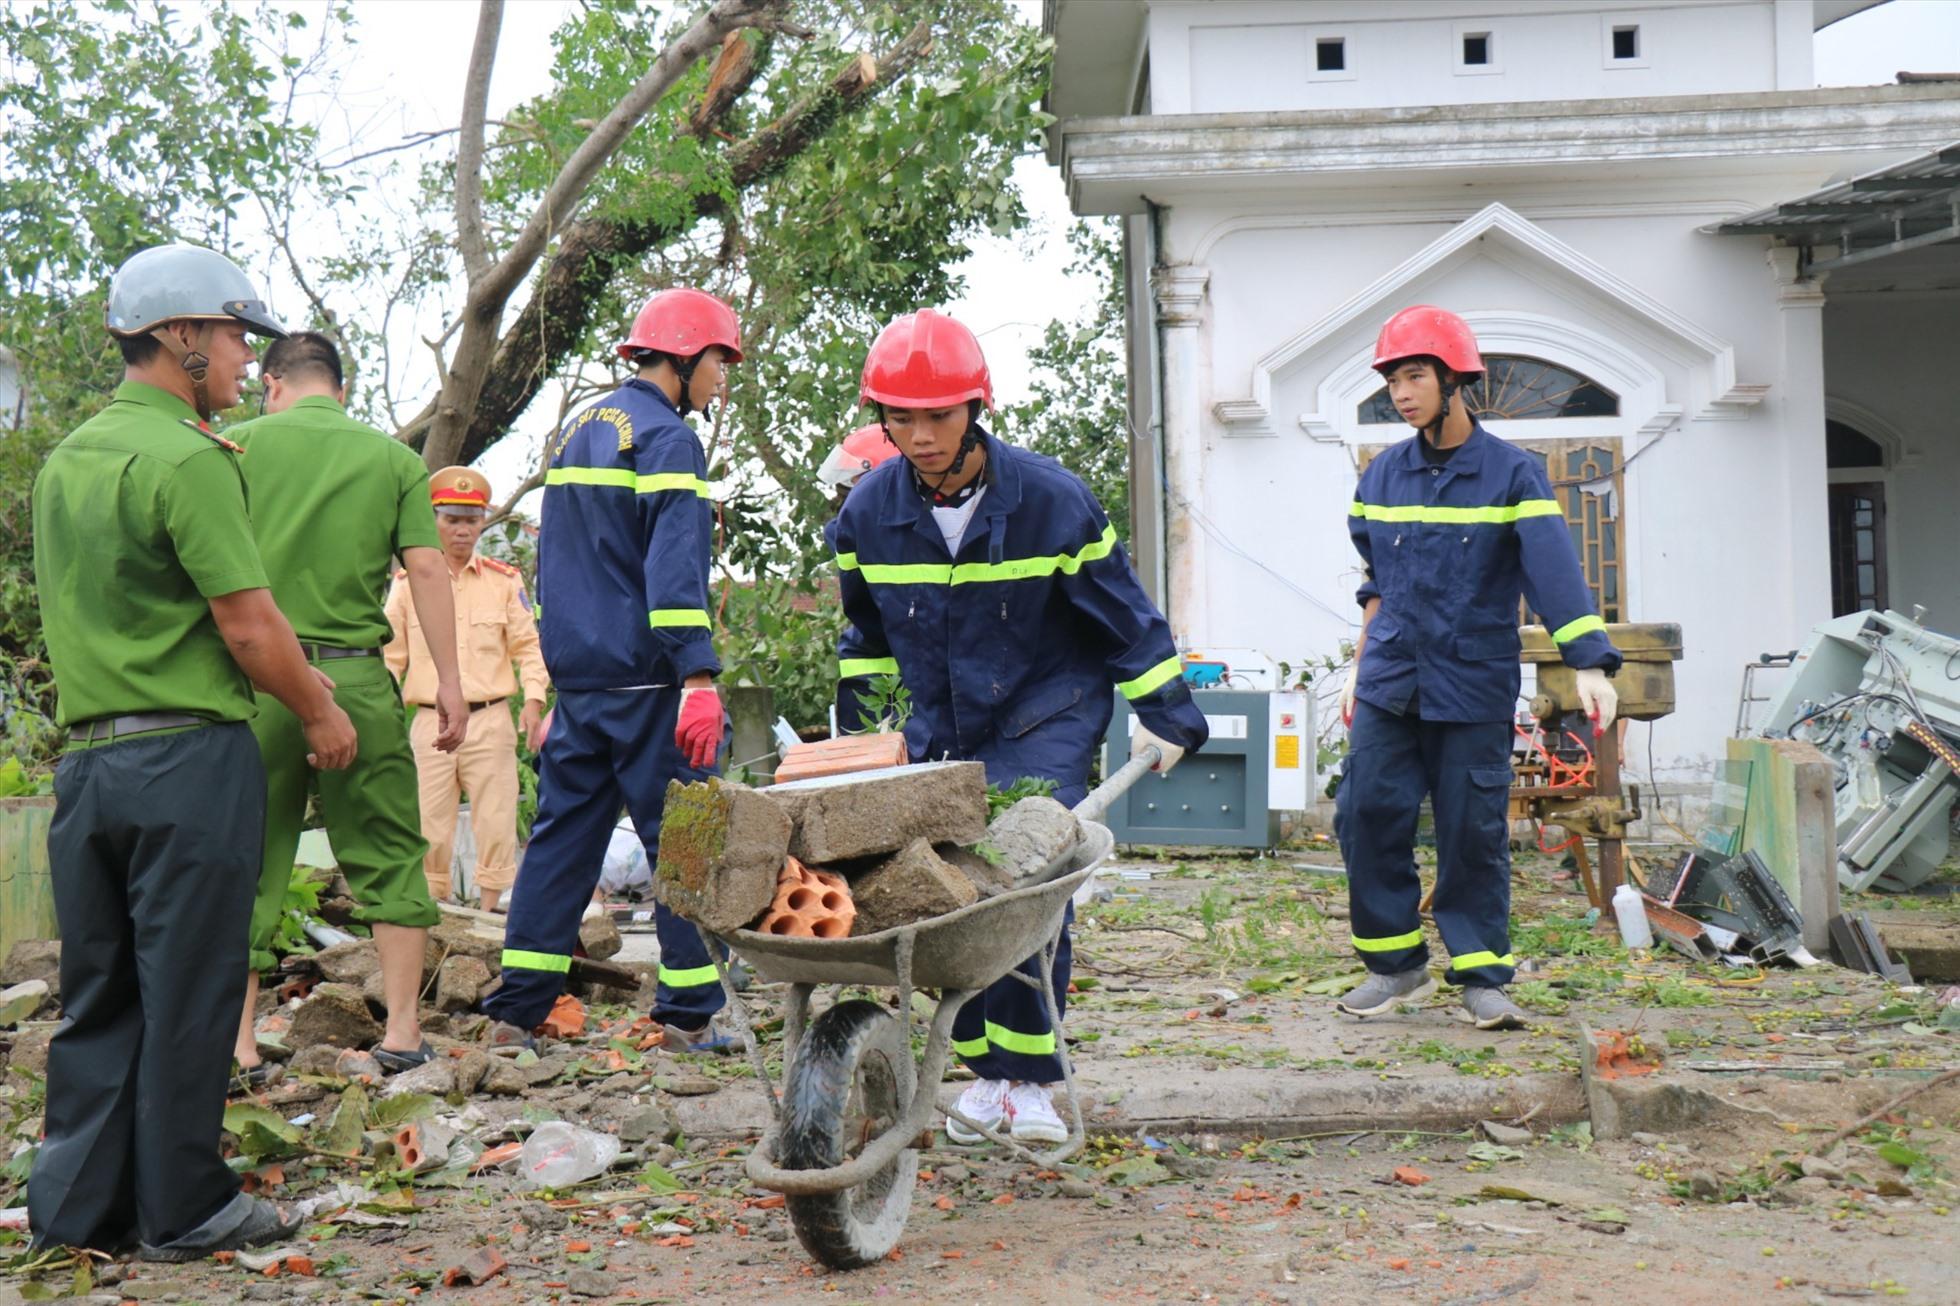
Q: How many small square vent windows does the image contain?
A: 3